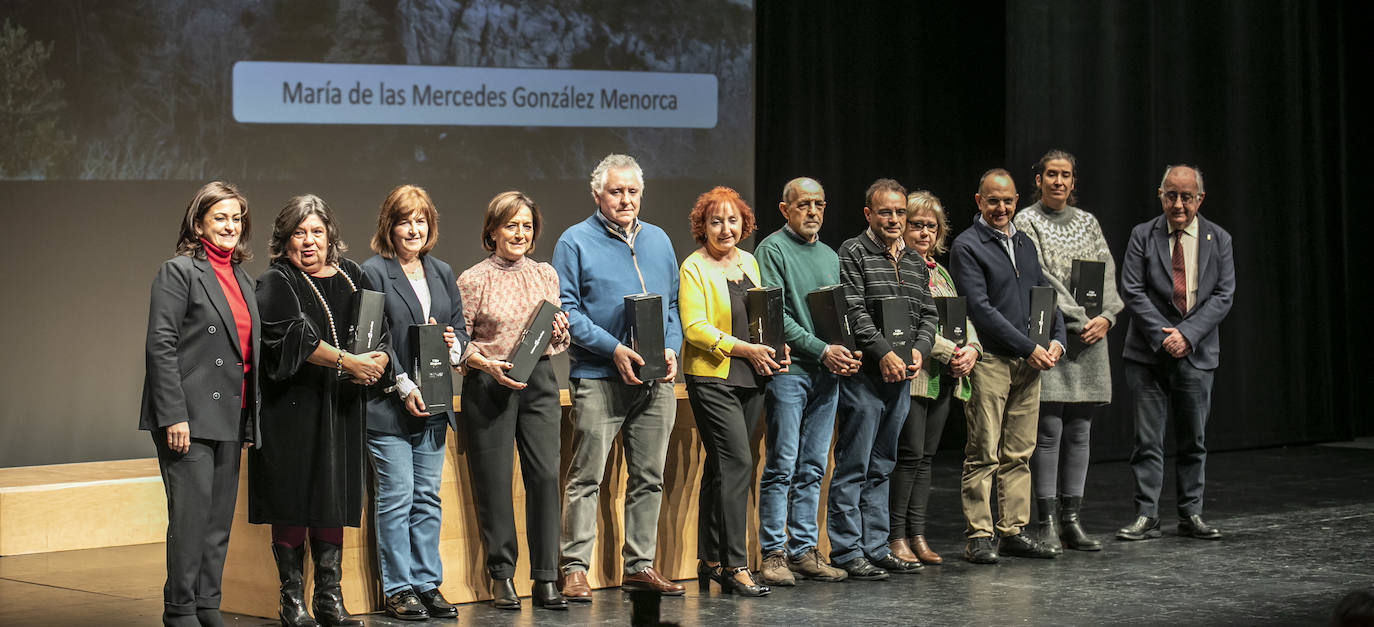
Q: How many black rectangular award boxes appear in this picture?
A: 10